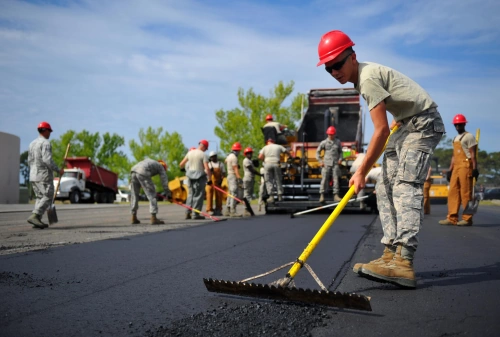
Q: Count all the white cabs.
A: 1